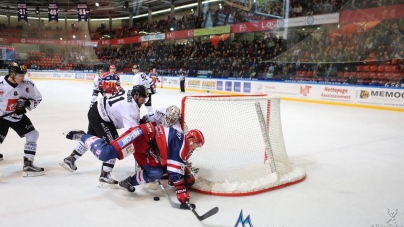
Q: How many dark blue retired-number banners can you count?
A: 3